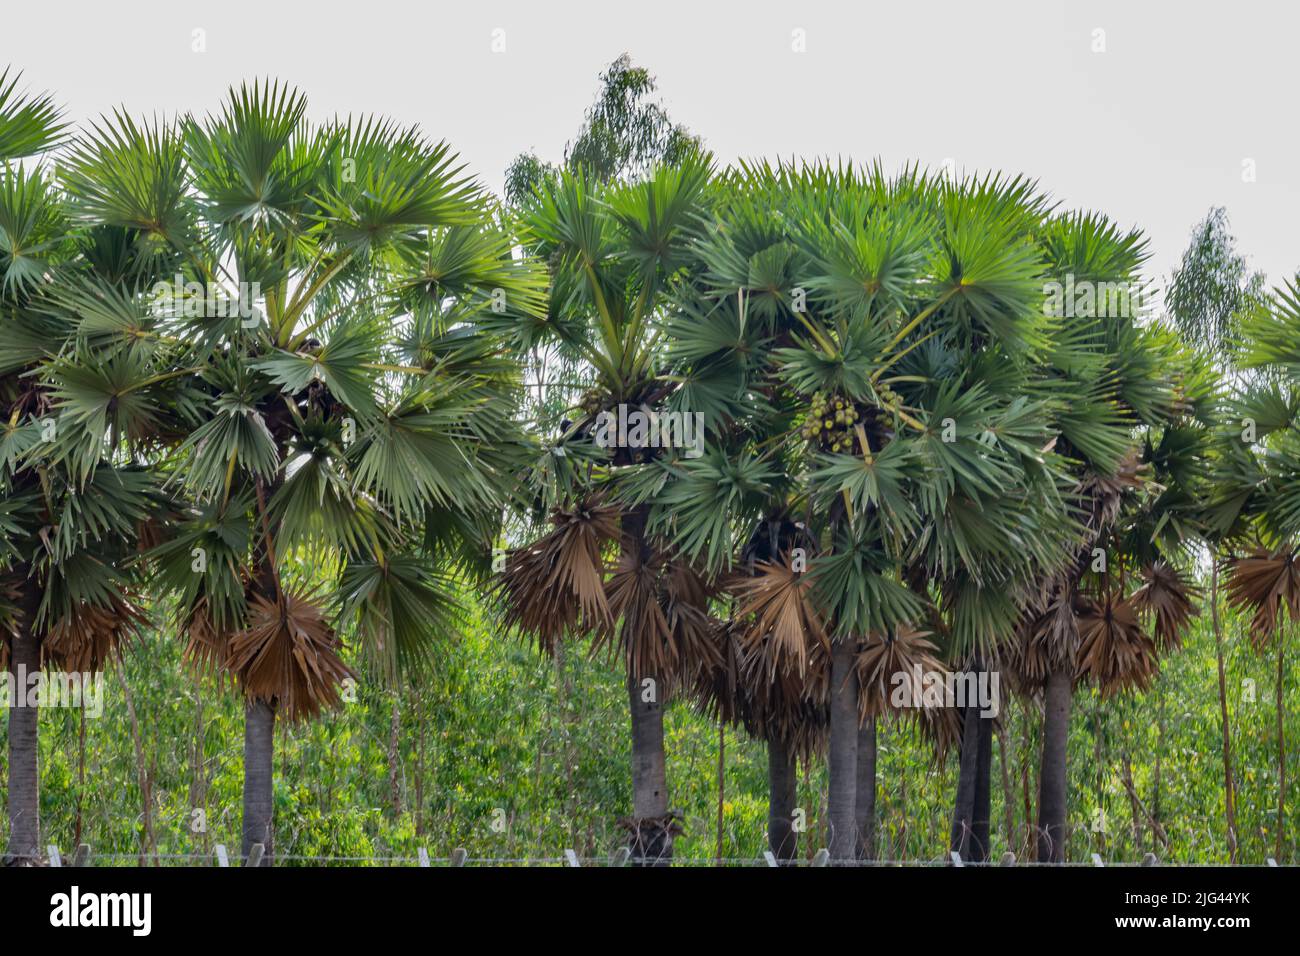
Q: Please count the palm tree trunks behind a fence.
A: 9